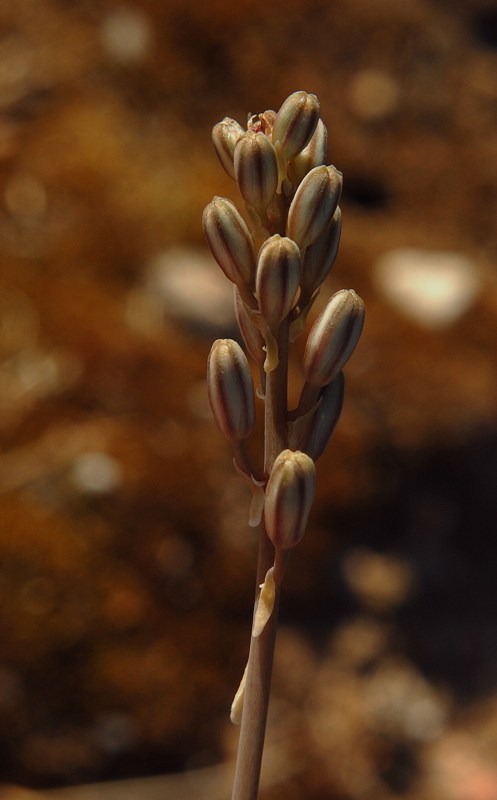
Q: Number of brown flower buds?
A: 13